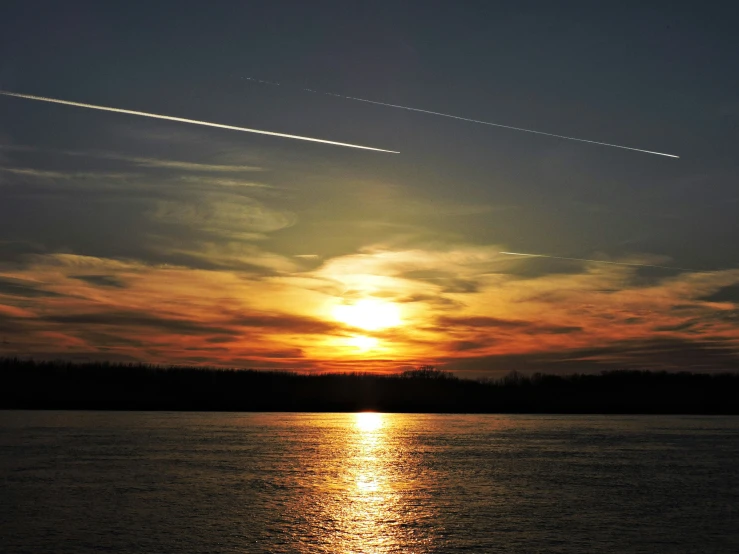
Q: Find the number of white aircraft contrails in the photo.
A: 3